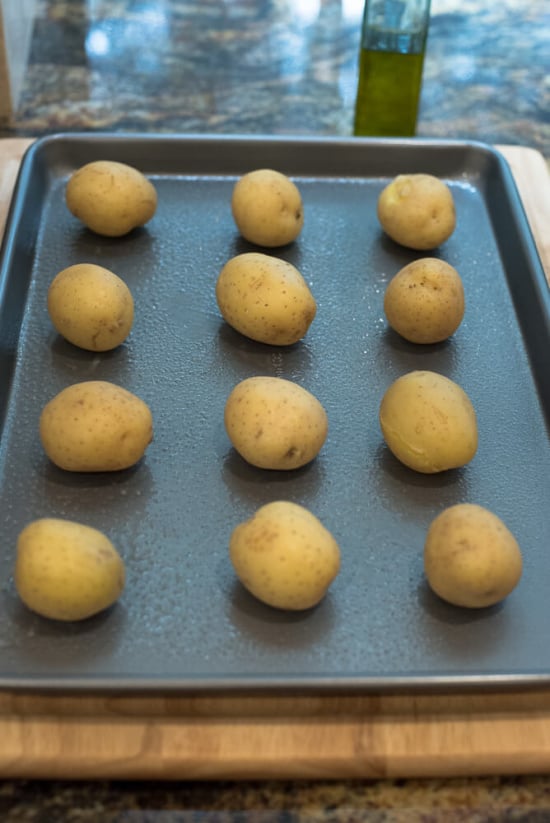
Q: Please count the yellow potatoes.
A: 12